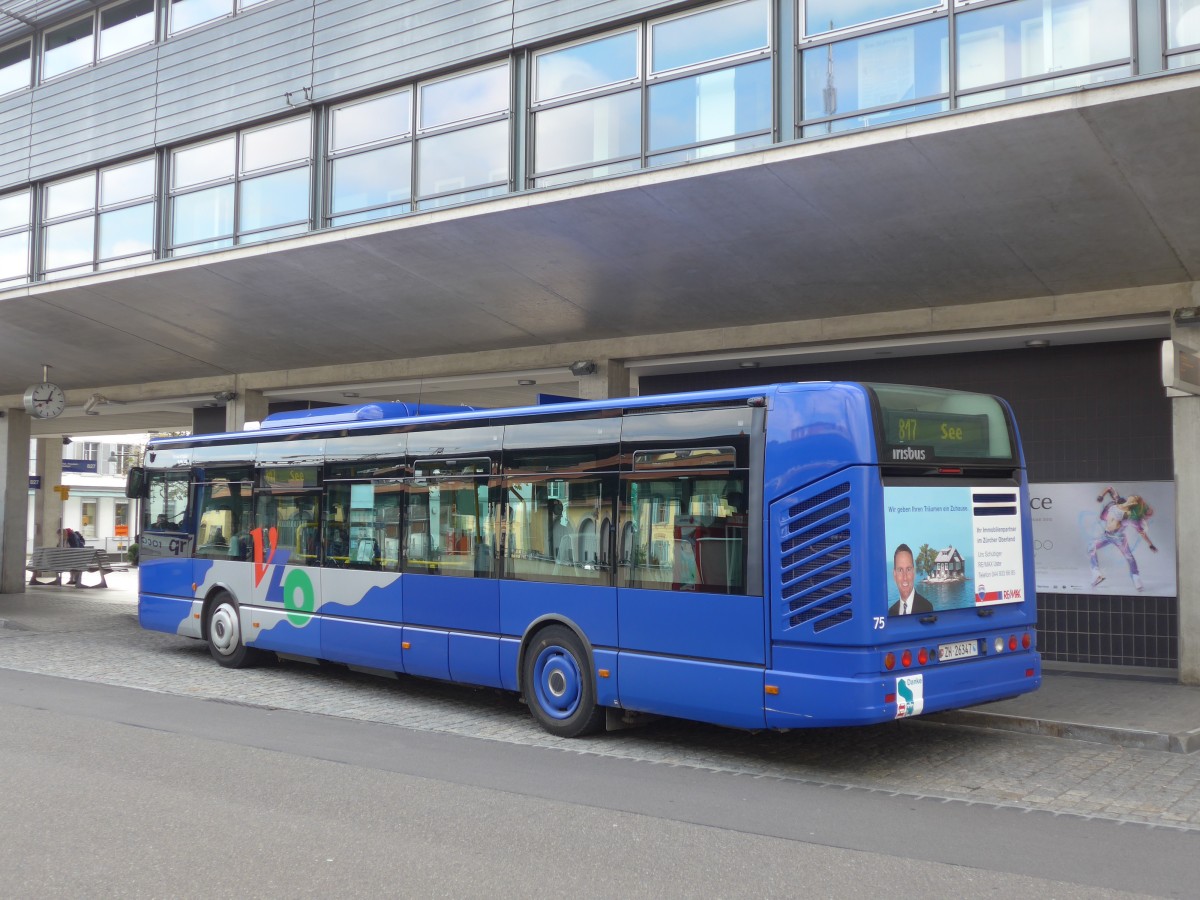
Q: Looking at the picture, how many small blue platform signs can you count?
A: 2